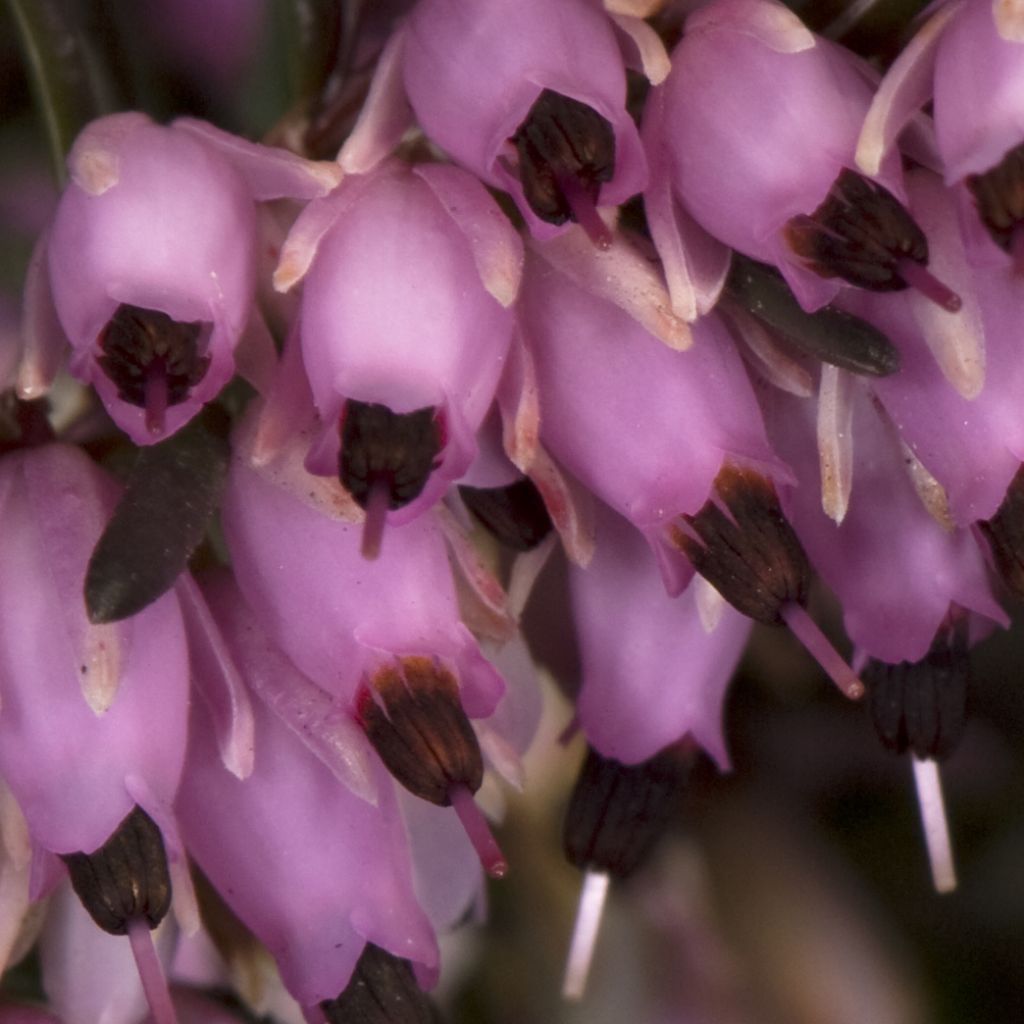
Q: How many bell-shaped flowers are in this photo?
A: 12